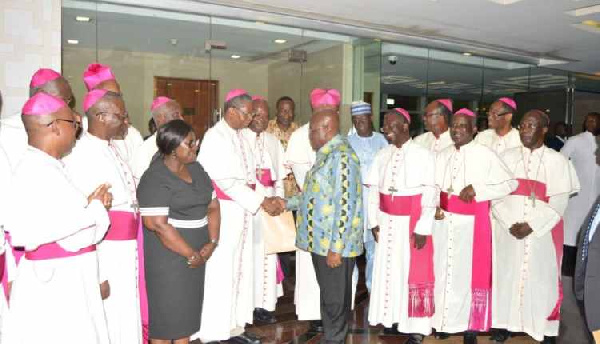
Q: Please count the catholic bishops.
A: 13